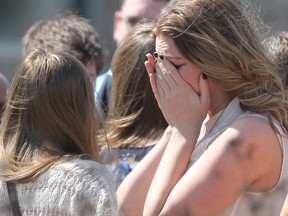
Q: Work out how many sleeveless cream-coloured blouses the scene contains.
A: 1